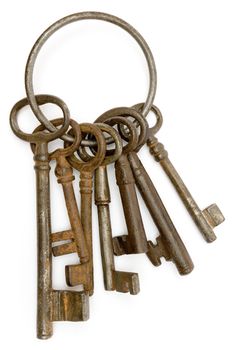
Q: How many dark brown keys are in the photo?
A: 2